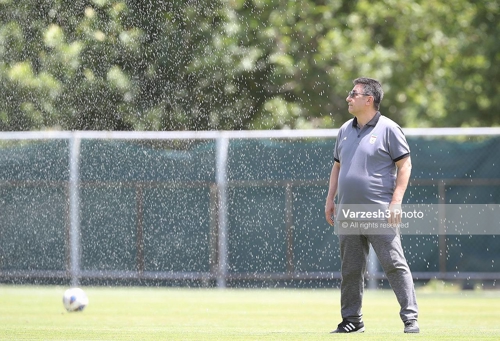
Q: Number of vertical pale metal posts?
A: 3